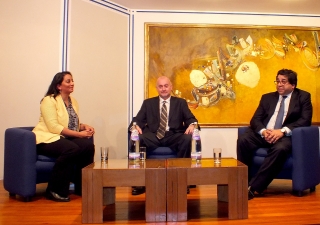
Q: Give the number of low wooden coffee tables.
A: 2